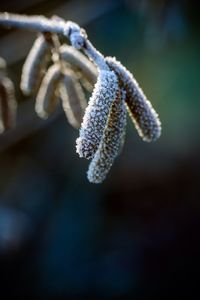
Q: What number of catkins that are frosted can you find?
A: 3